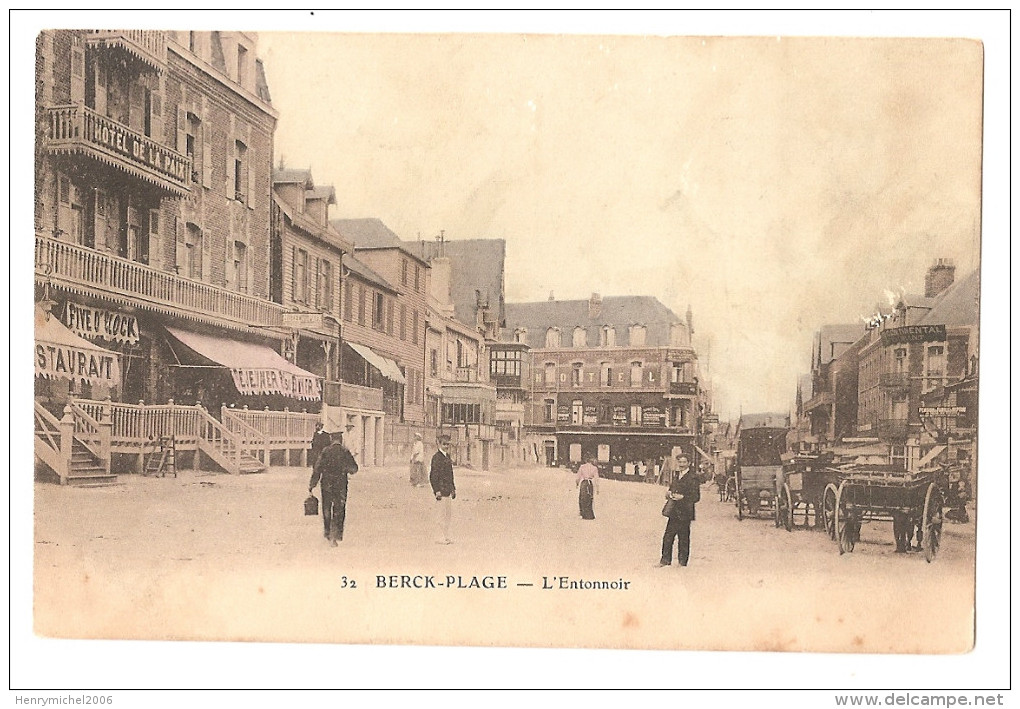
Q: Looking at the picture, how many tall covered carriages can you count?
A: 1